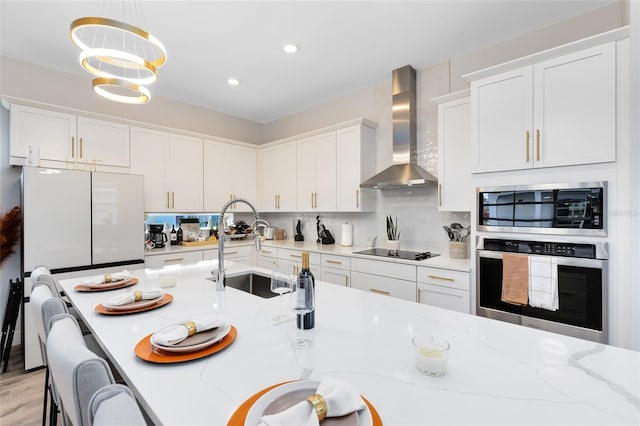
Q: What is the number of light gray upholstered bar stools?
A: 4